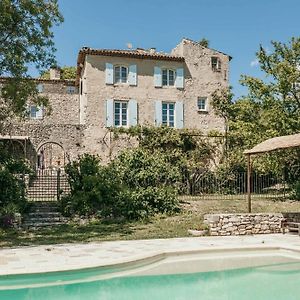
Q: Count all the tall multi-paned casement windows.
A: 4